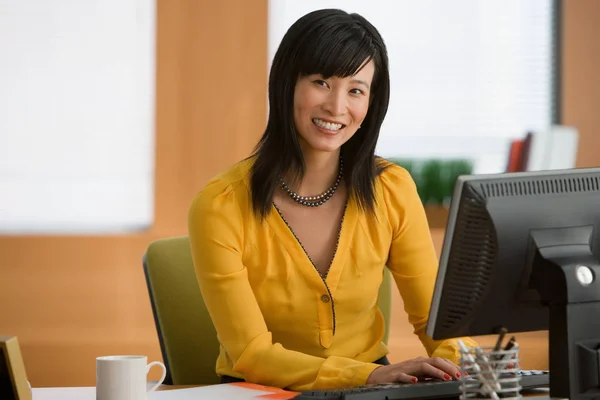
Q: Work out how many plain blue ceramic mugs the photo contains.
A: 0